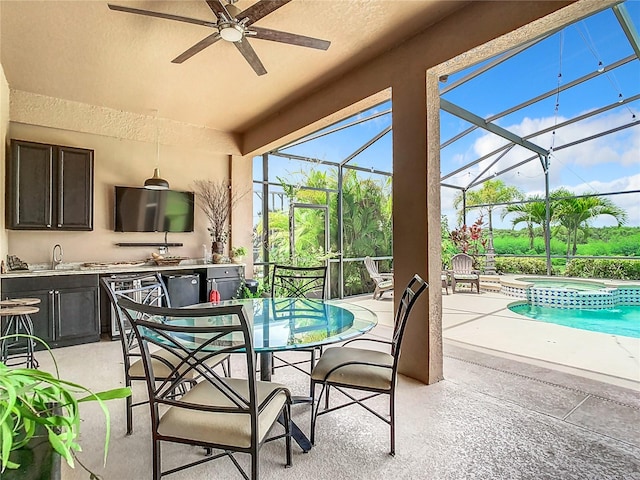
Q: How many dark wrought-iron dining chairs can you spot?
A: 4